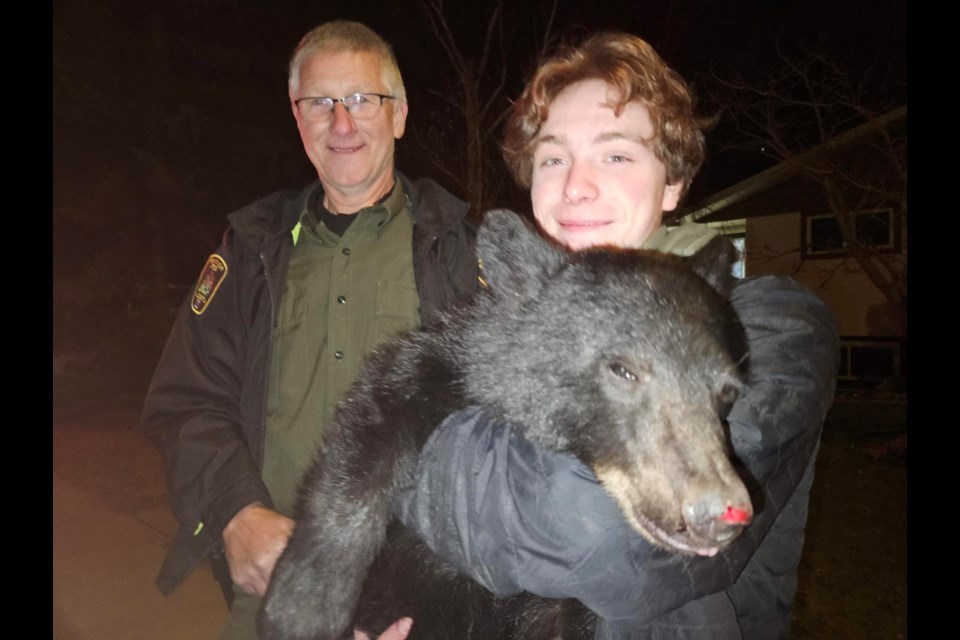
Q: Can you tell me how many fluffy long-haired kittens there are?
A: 0